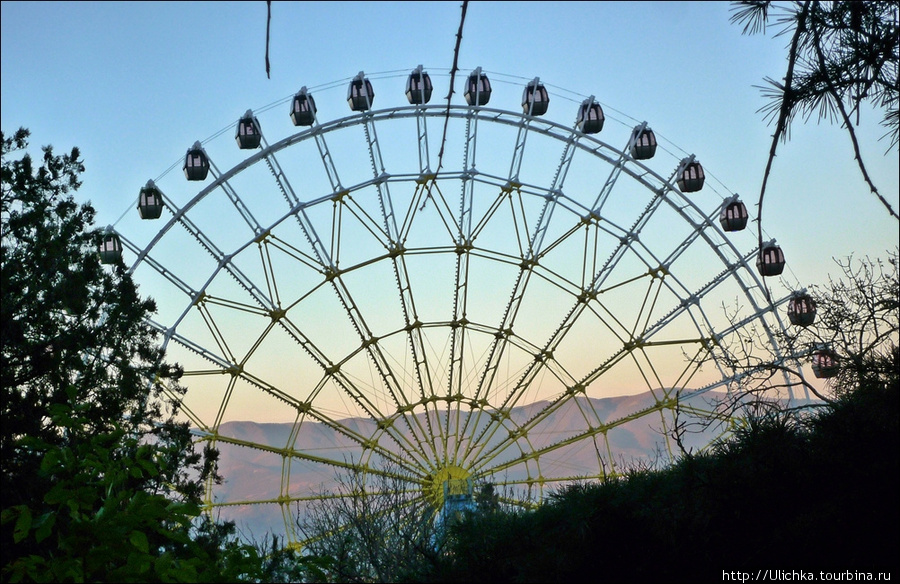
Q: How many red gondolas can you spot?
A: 0